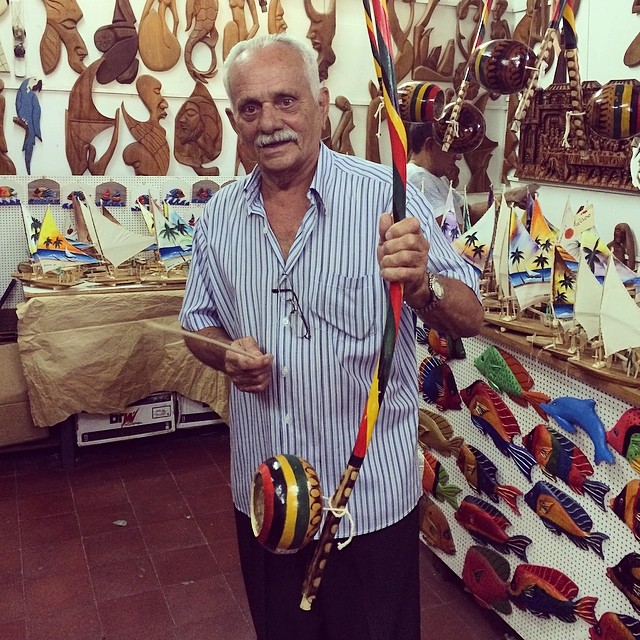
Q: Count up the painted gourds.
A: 5